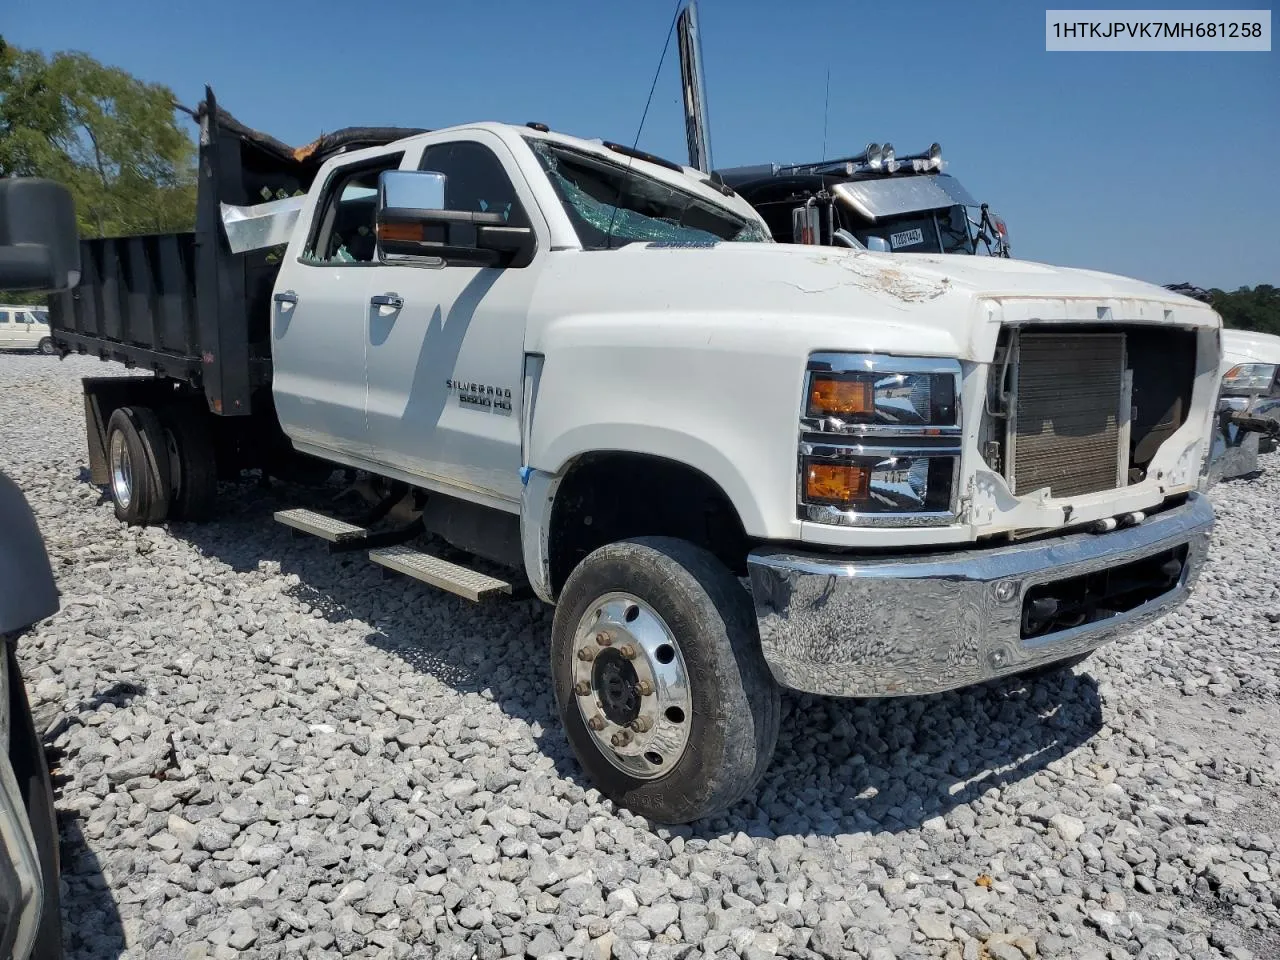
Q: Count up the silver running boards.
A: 2